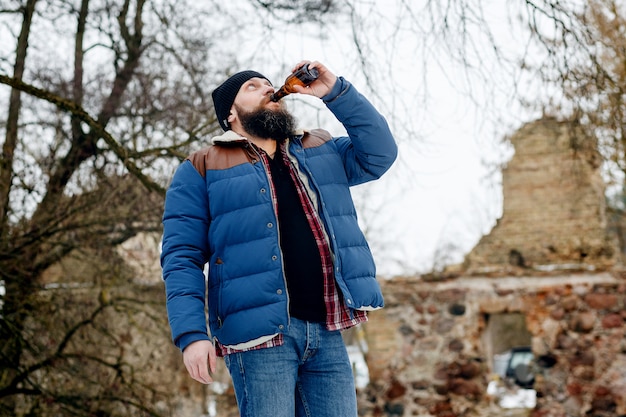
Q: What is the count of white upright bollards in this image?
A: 0